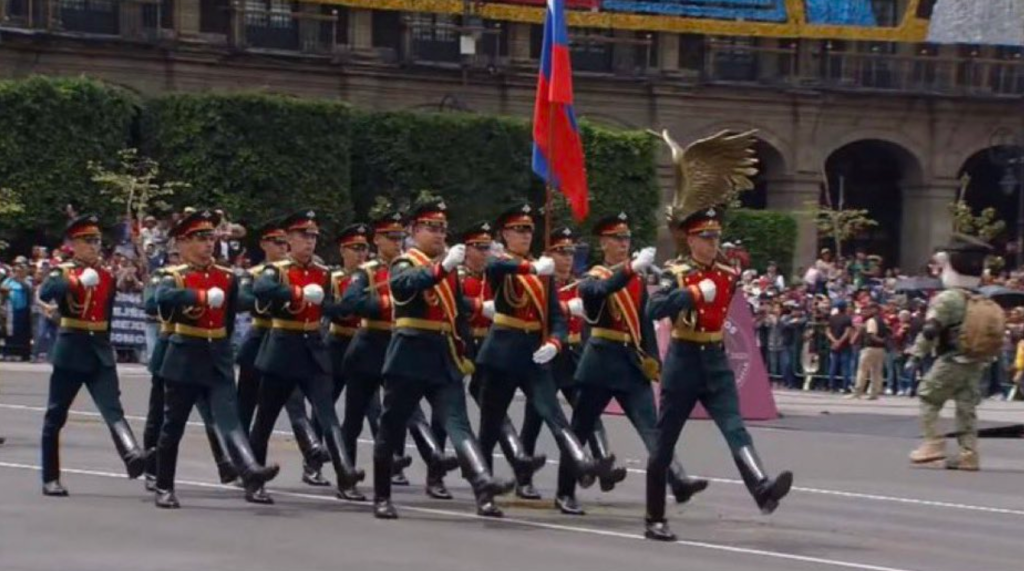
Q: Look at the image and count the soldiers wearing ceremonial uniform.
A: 13